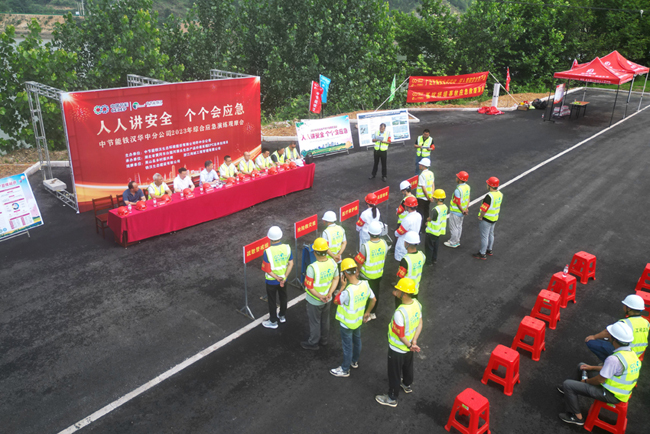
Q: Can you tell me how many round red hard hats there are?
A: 15